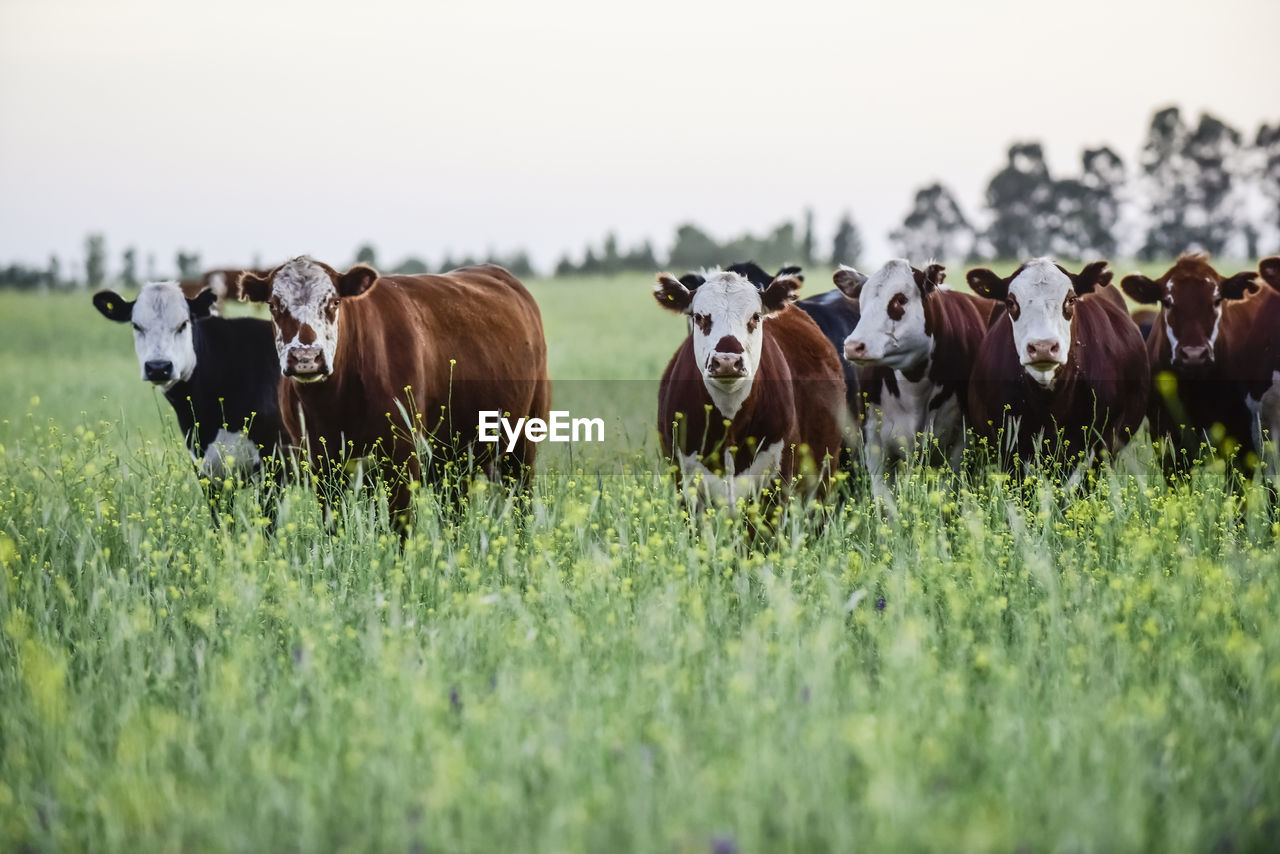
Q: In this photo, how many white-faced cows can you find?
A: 5